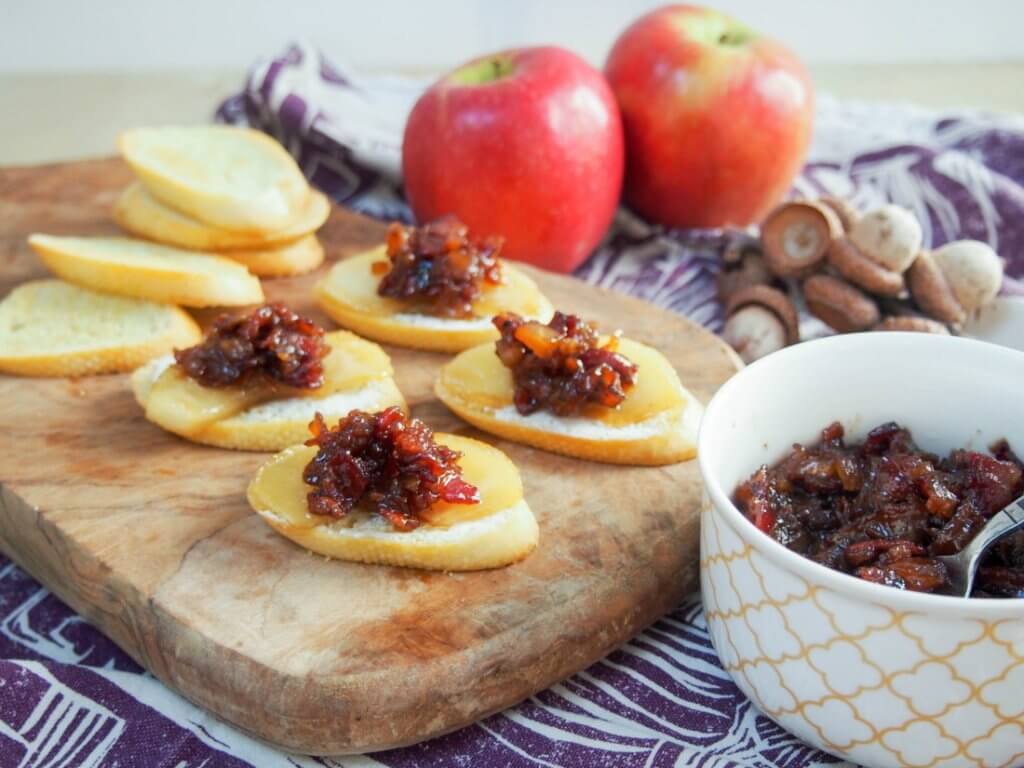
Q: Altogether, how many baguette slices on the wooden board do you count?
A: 9